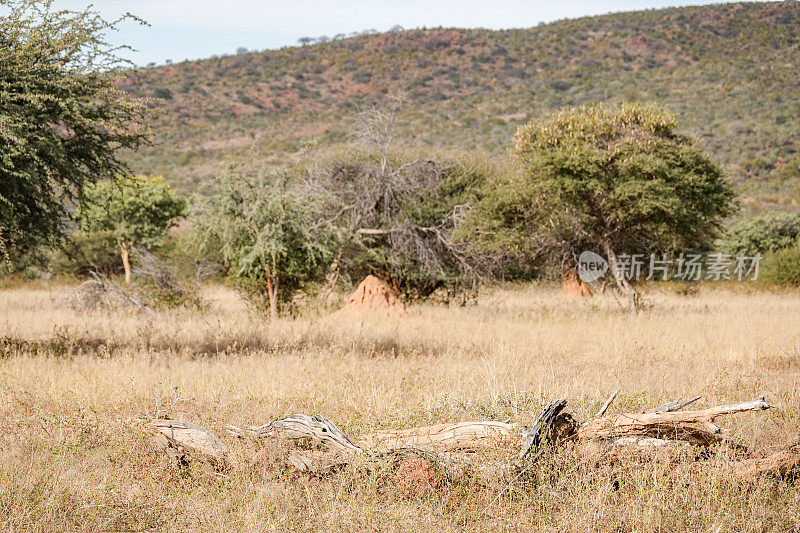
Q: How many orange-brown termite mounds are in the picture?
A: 2